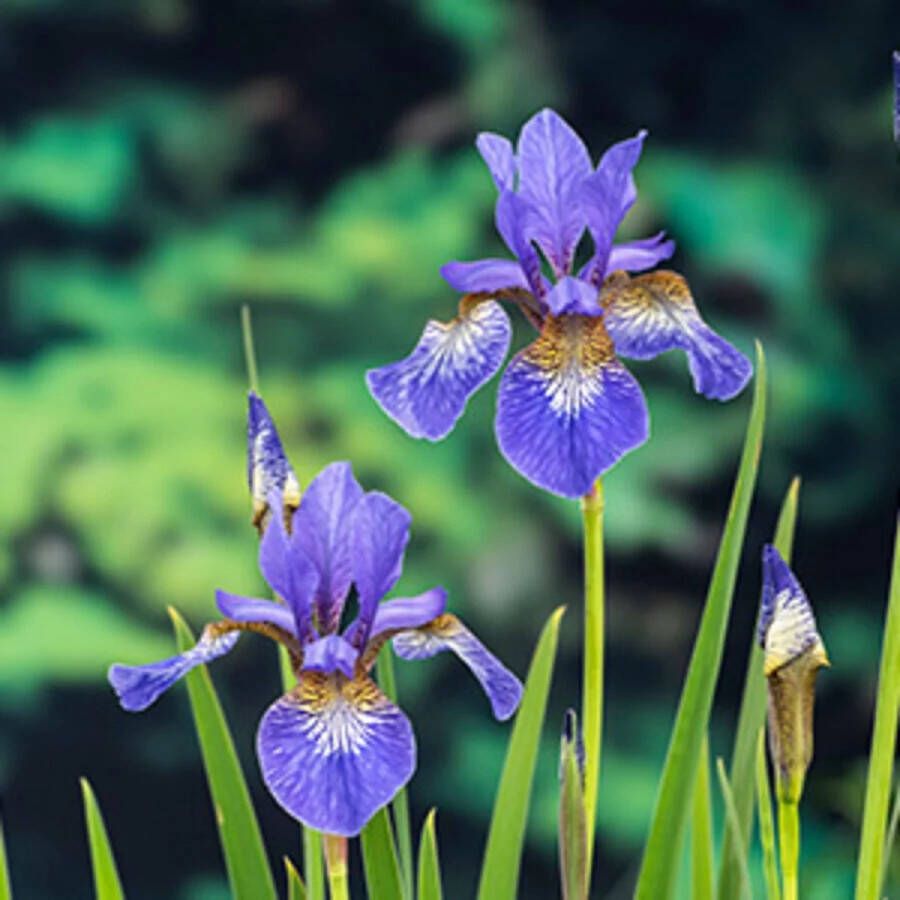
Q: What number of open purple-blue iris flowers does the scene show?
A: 2